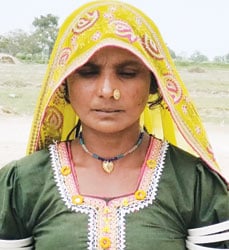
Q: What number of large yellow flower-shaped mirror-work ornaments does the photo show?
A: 5